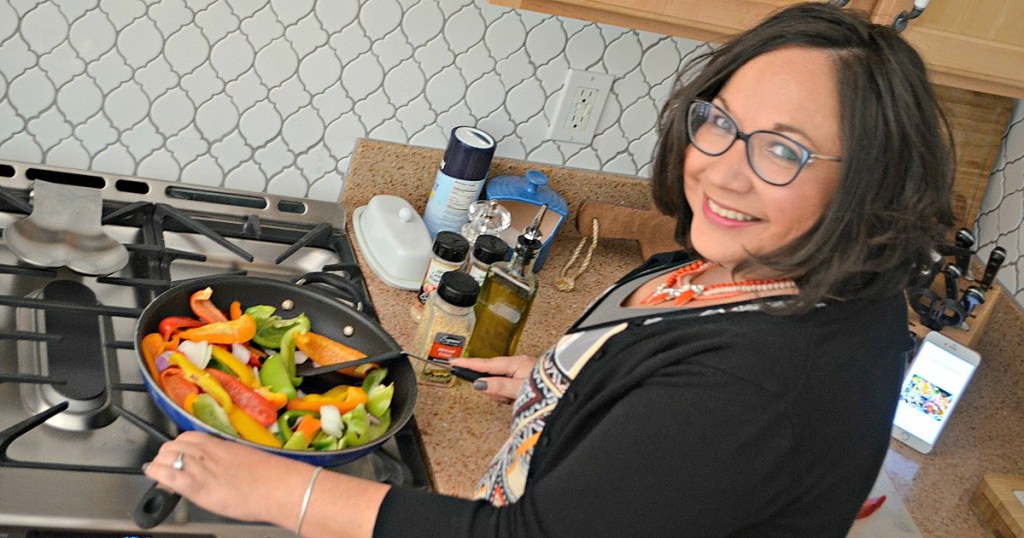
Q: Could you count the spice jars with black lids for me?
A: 3